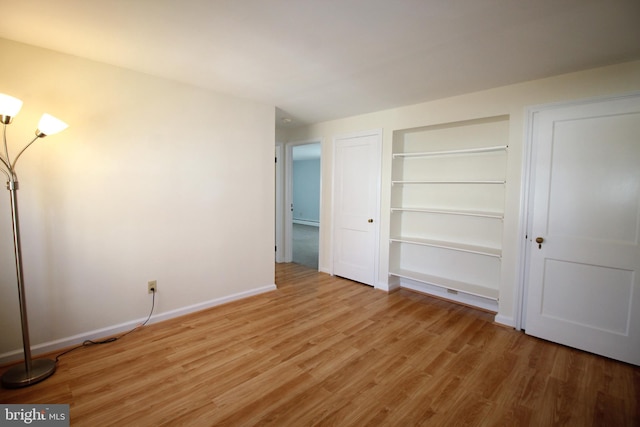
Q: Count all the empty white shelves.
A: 5